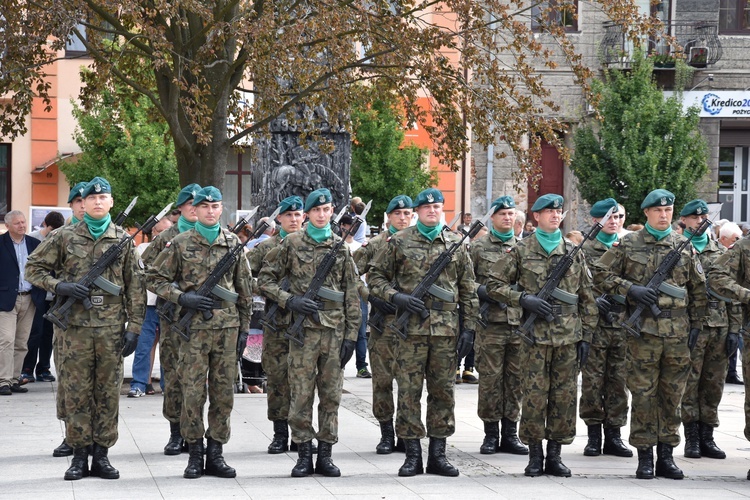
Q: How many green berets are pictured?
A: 13